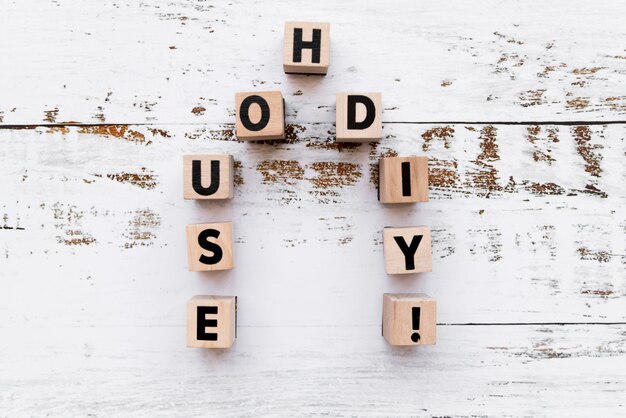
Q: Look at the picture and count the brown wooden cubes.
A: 9